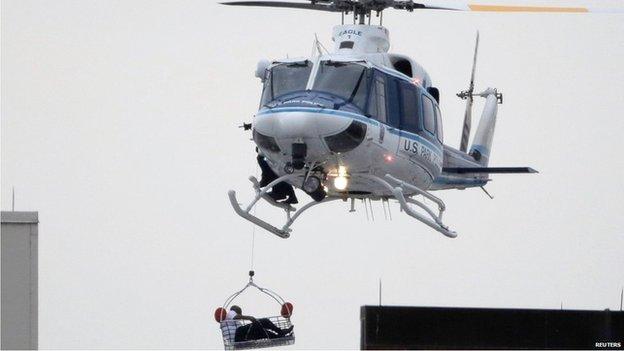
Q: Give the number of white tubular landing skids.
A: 2